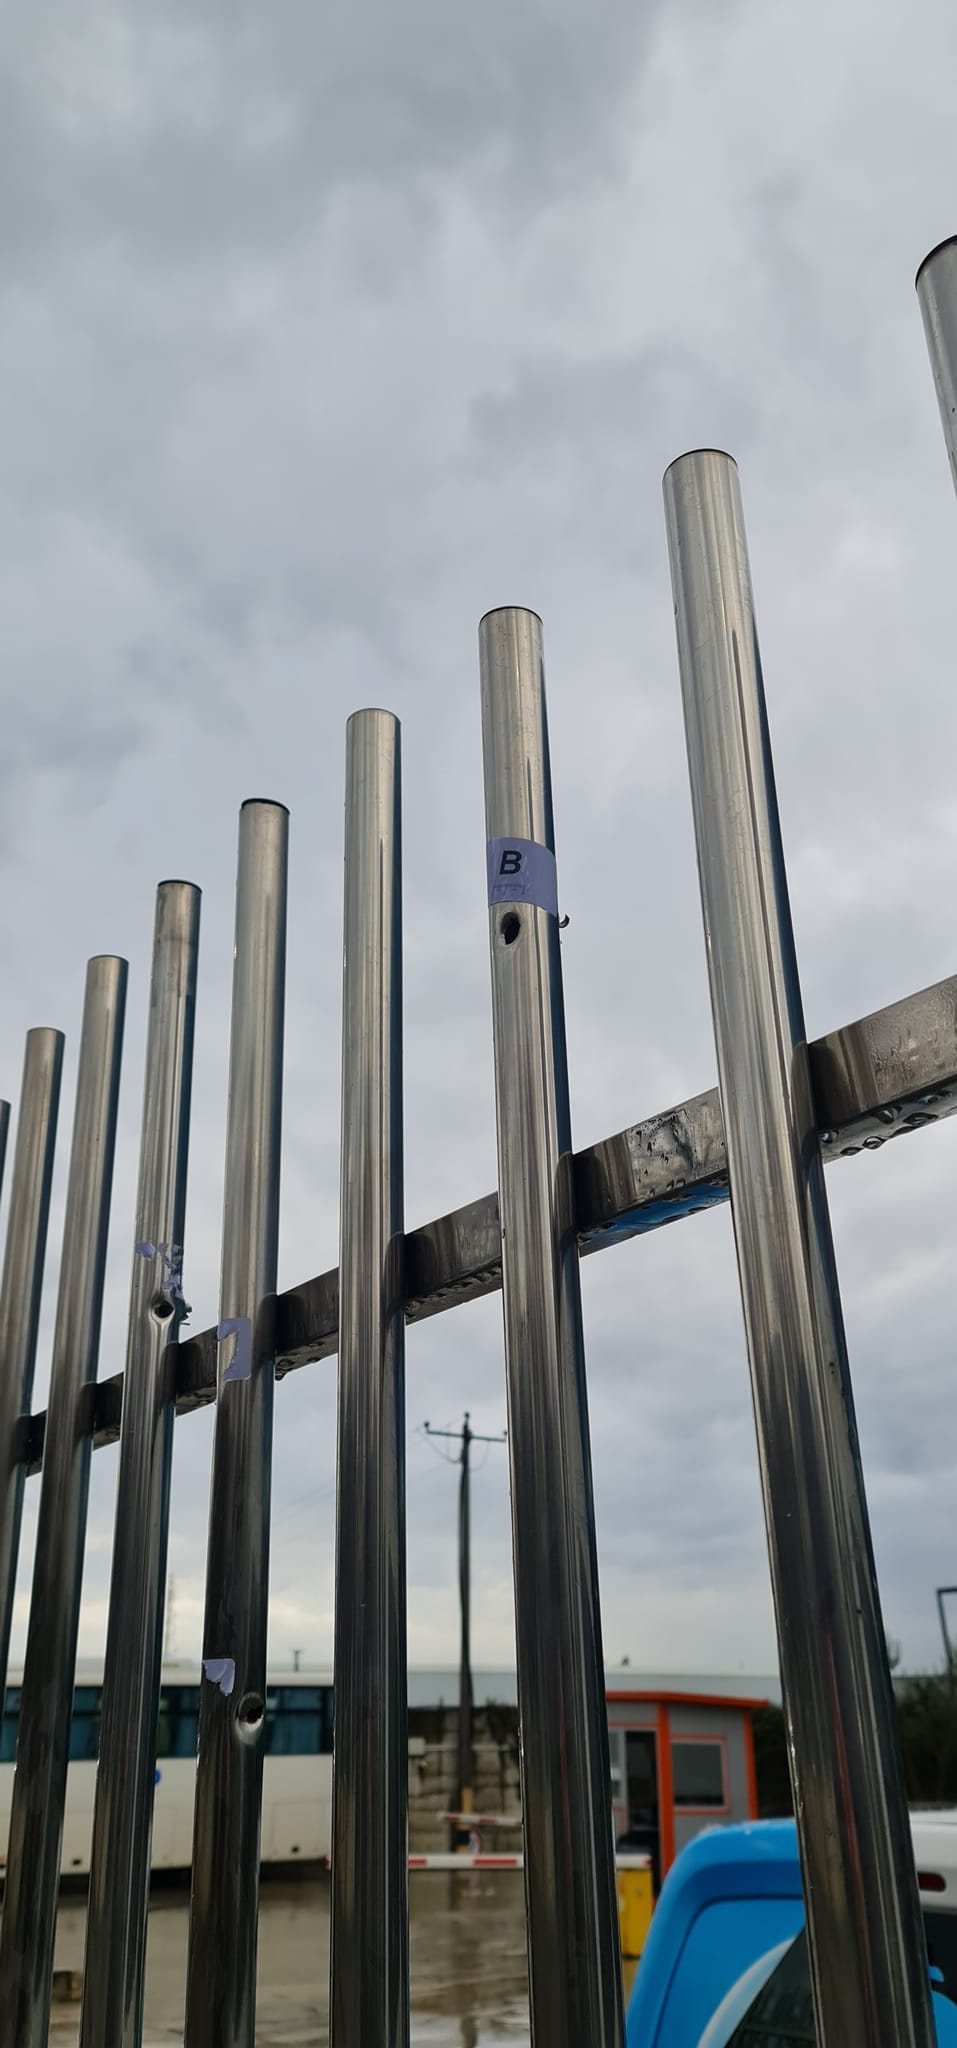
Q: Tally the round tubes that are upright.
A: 9